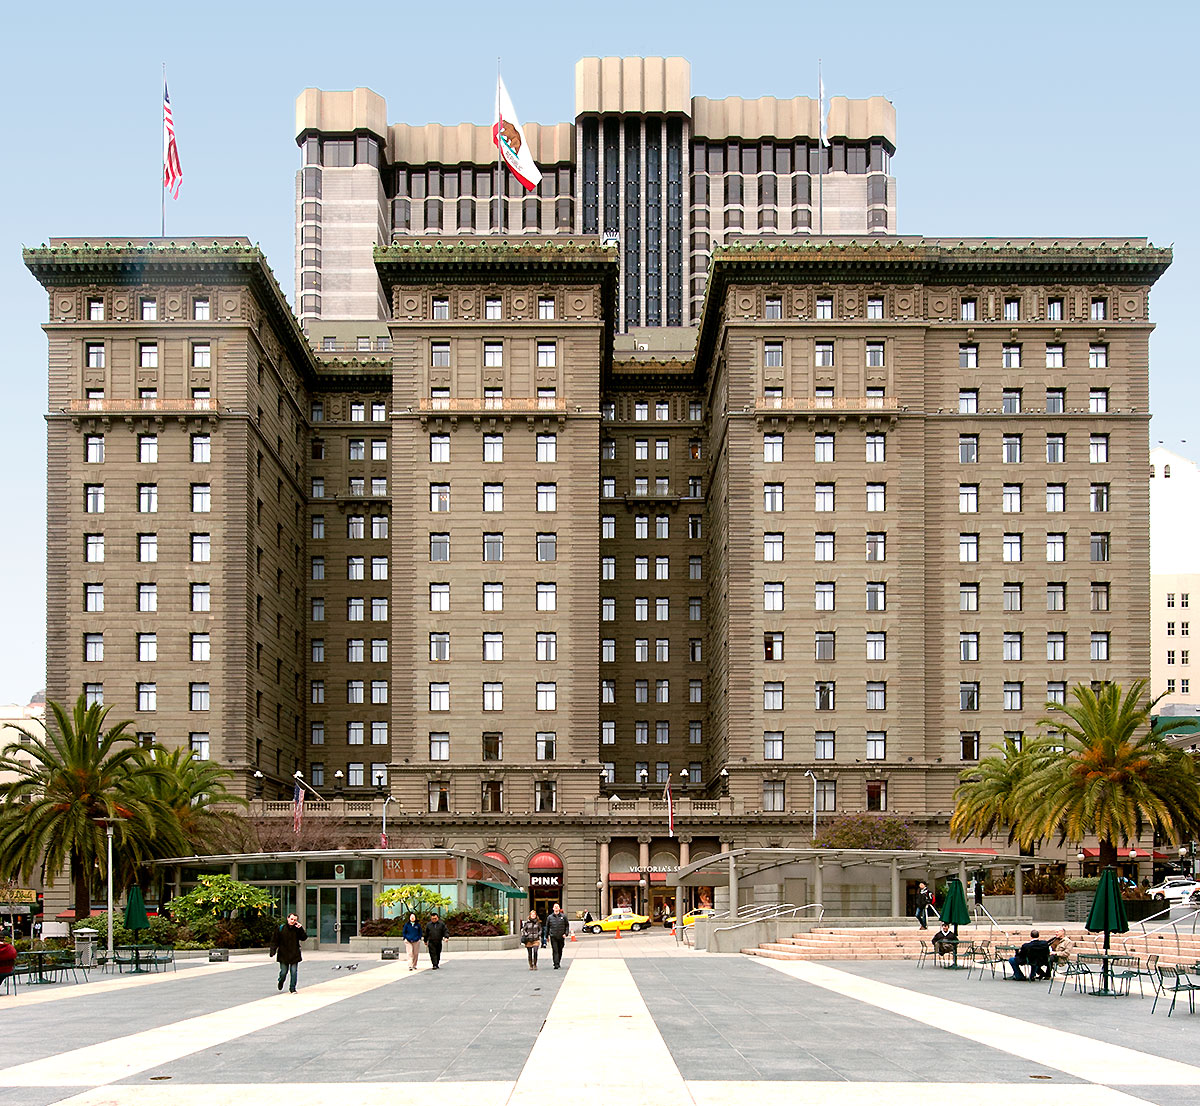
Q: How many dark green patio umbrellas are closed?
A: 3